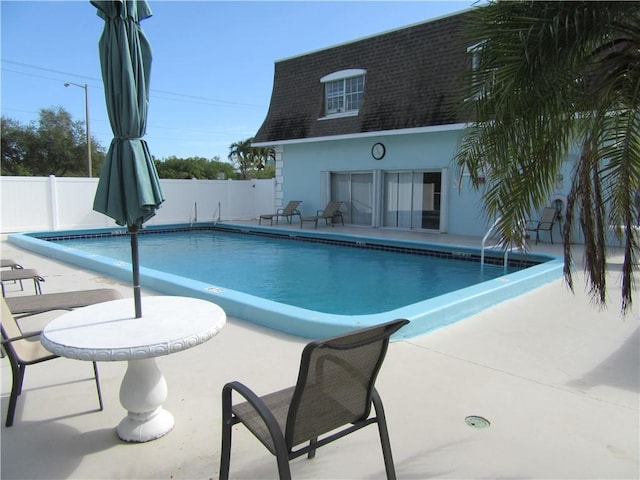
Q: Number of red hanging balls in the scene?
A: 0